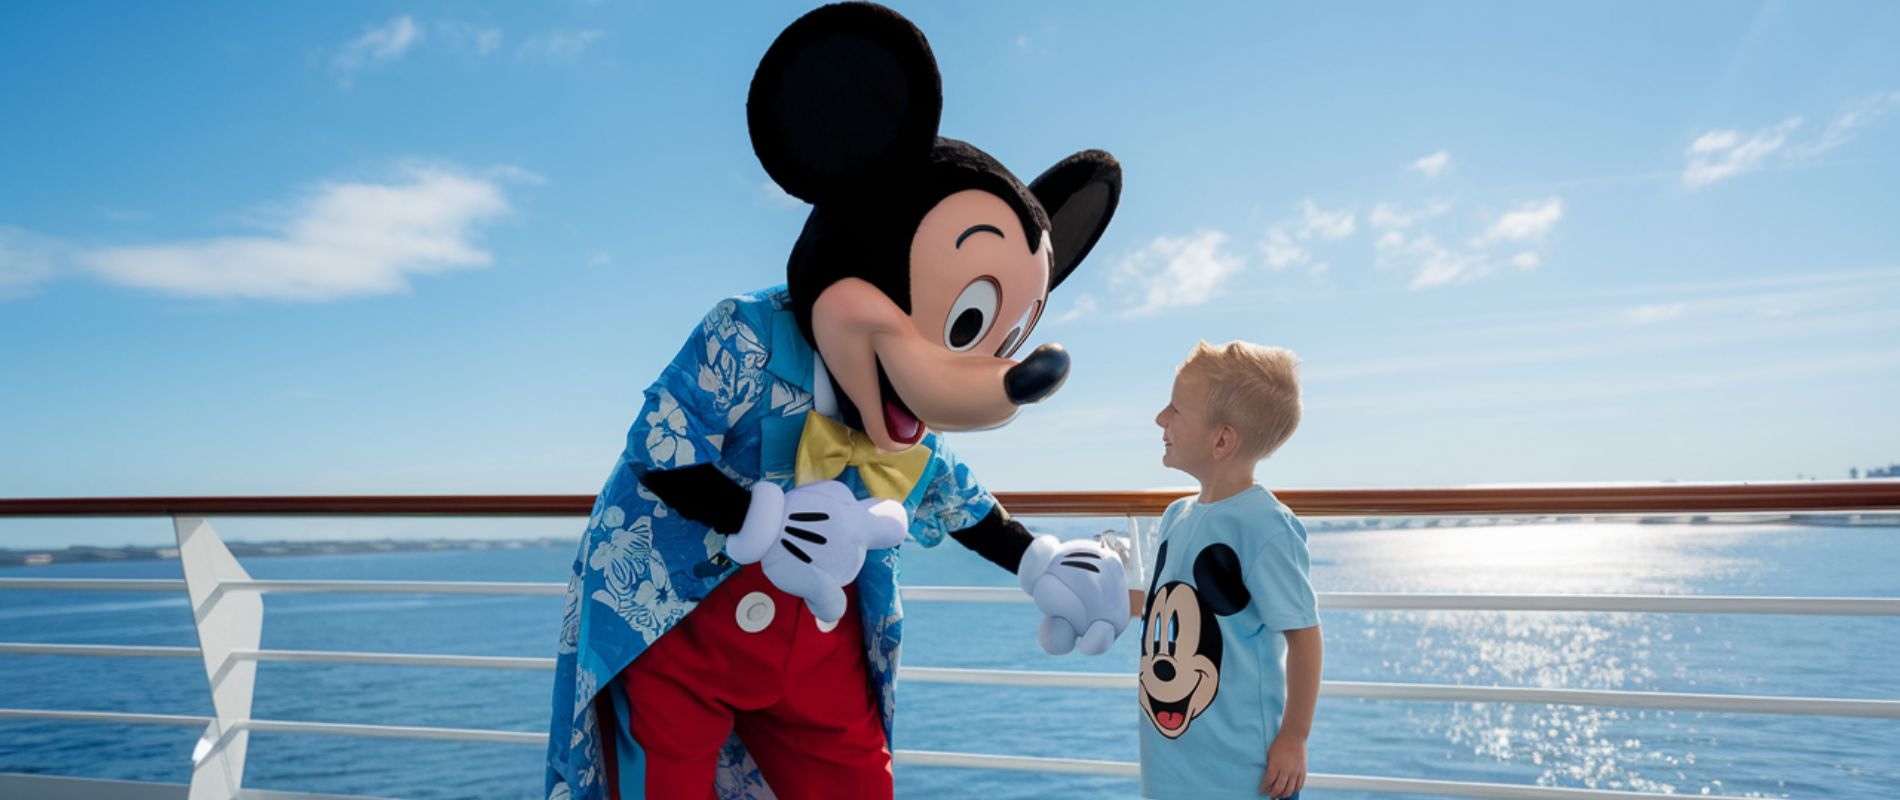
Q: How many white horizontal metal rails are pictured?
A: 3